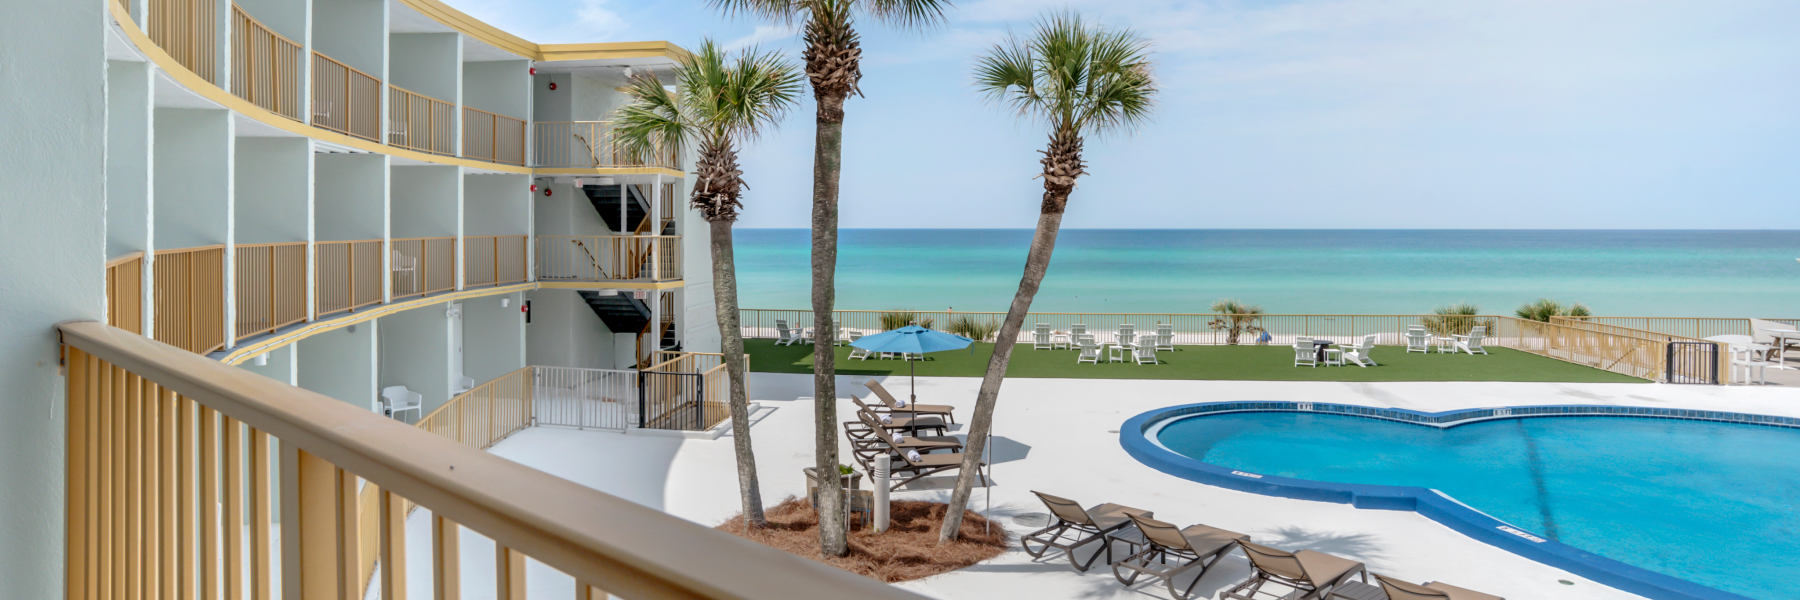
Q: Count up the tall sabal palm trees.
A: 3